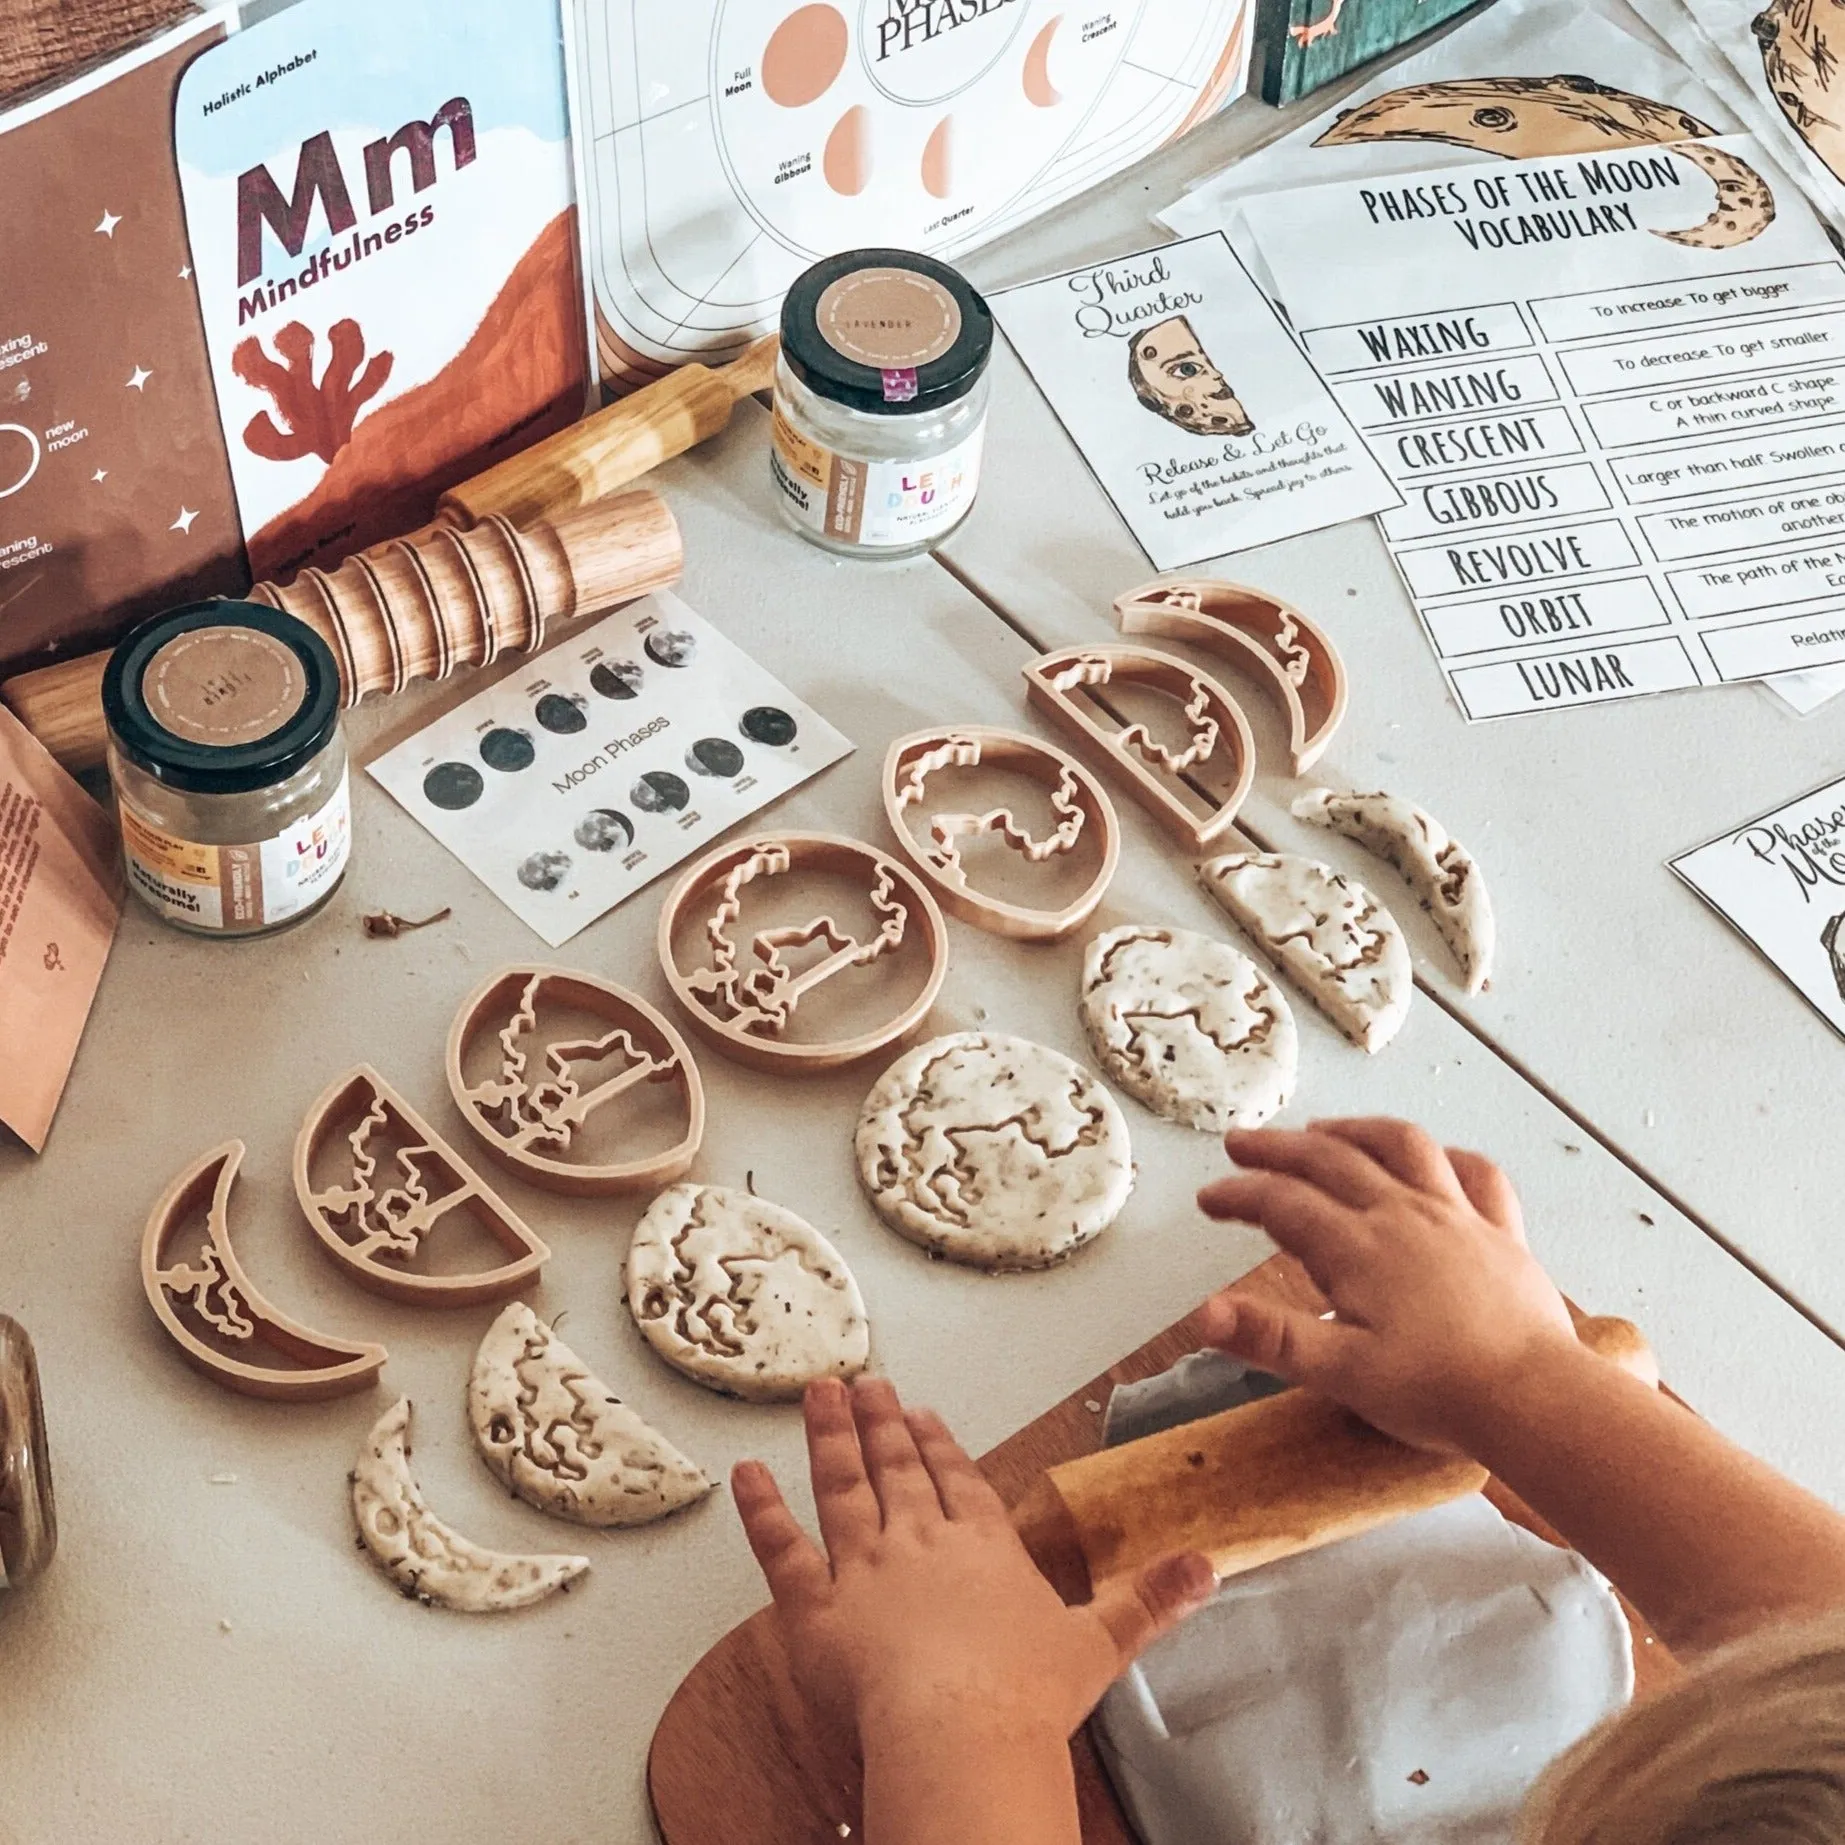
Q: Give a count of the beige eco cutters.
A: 7